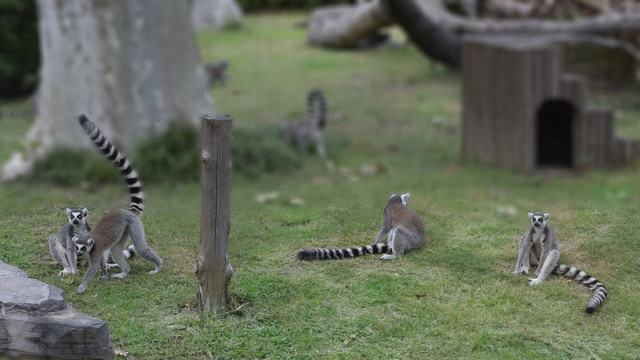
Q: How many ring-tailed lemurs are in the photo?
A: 6